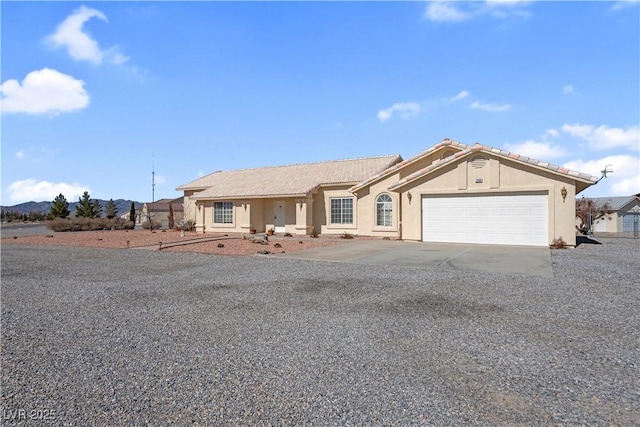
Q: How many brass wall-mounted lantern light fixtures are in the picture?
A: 5